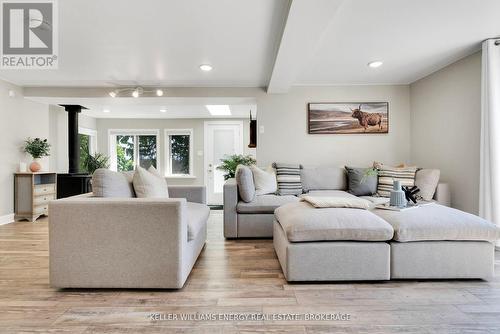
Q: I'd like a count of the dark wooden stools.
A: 0